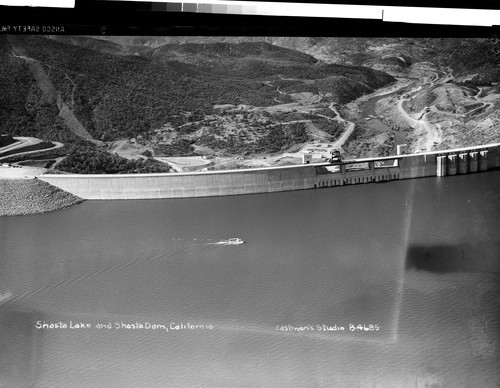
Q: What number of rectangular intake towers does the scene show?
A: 5